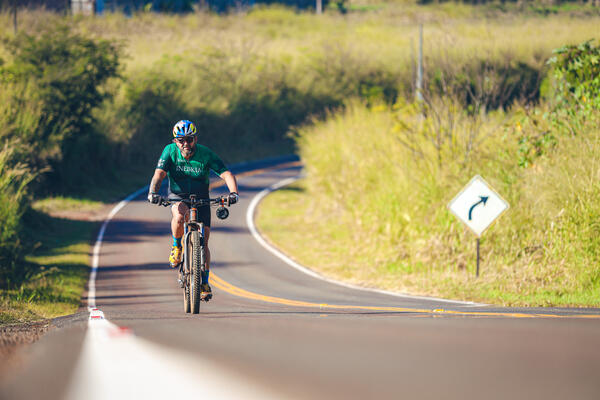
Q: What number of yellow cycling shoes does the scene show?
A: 2